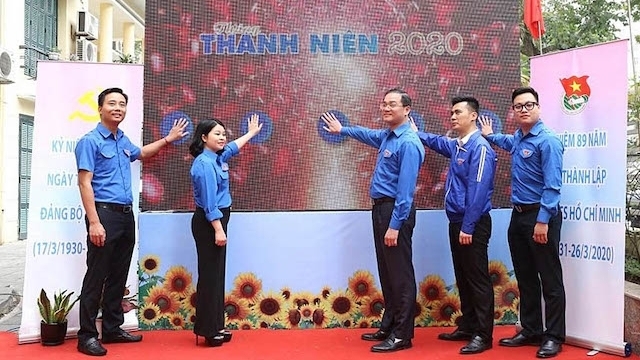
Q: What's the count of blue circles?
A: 5